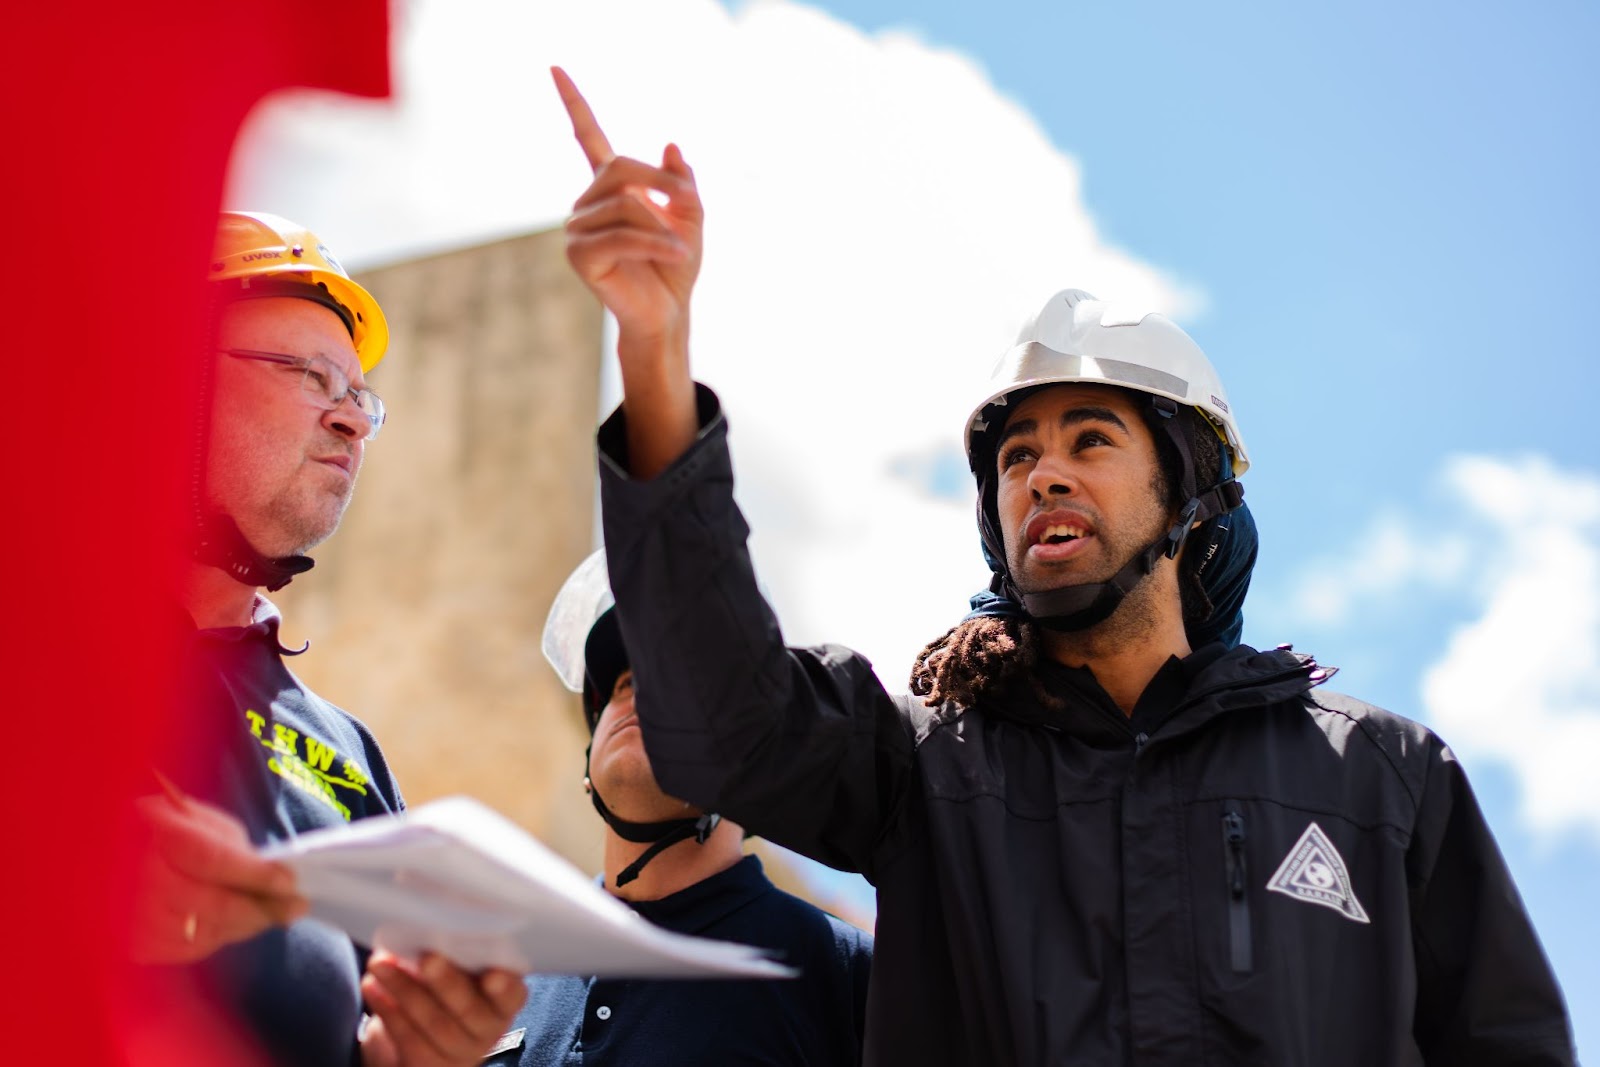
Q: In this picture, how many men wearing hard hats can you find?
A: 3